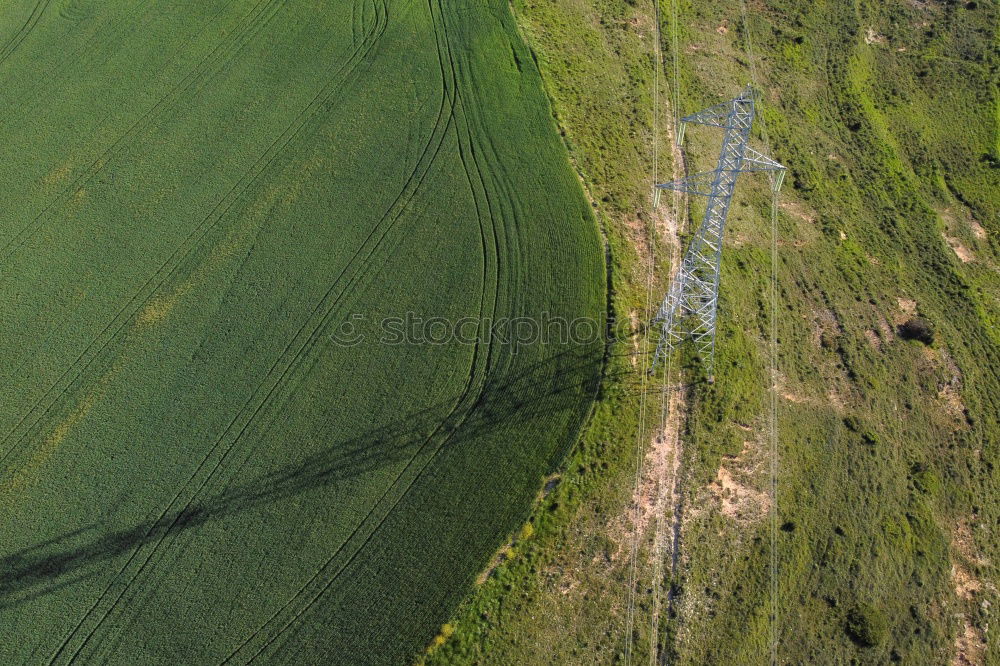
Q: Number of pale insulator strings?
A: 6